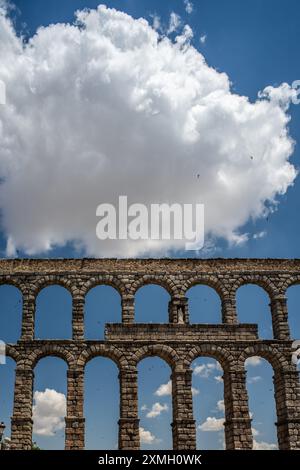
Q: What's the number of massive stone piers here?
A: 6